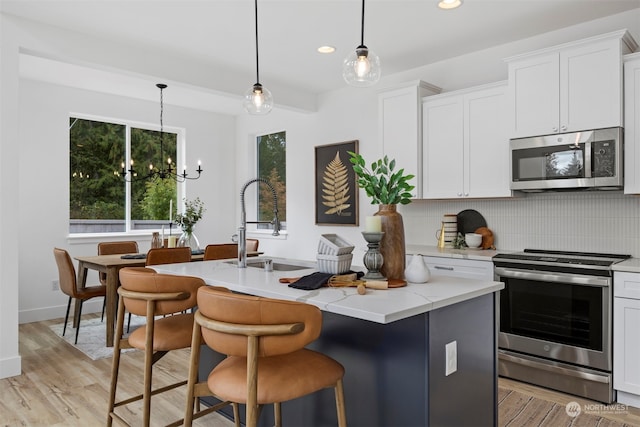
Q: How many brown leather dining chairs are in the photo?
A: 6